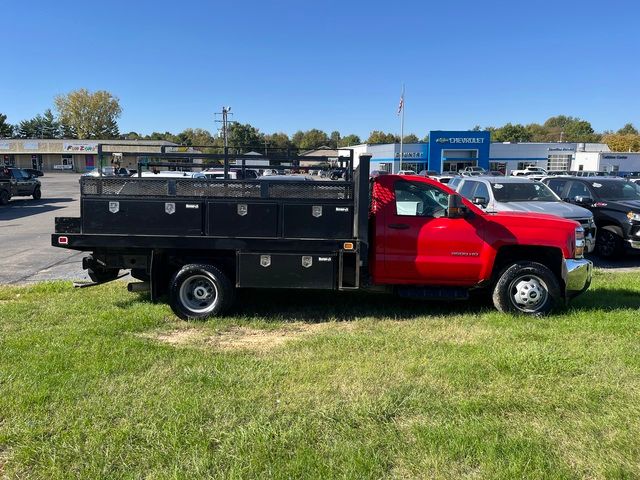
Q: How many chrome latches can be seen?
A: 6